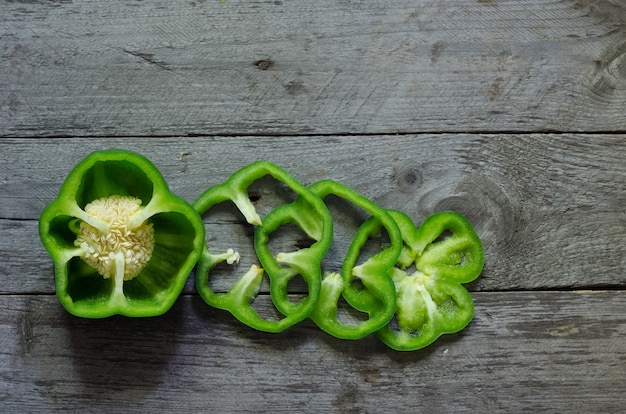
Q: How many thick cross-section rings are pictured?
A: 3